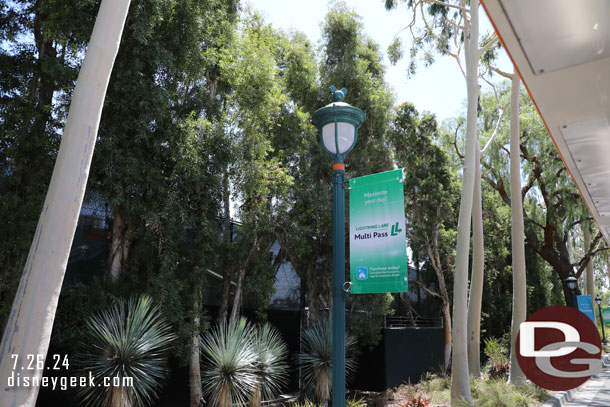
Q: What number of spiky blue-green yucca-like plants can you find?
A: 4